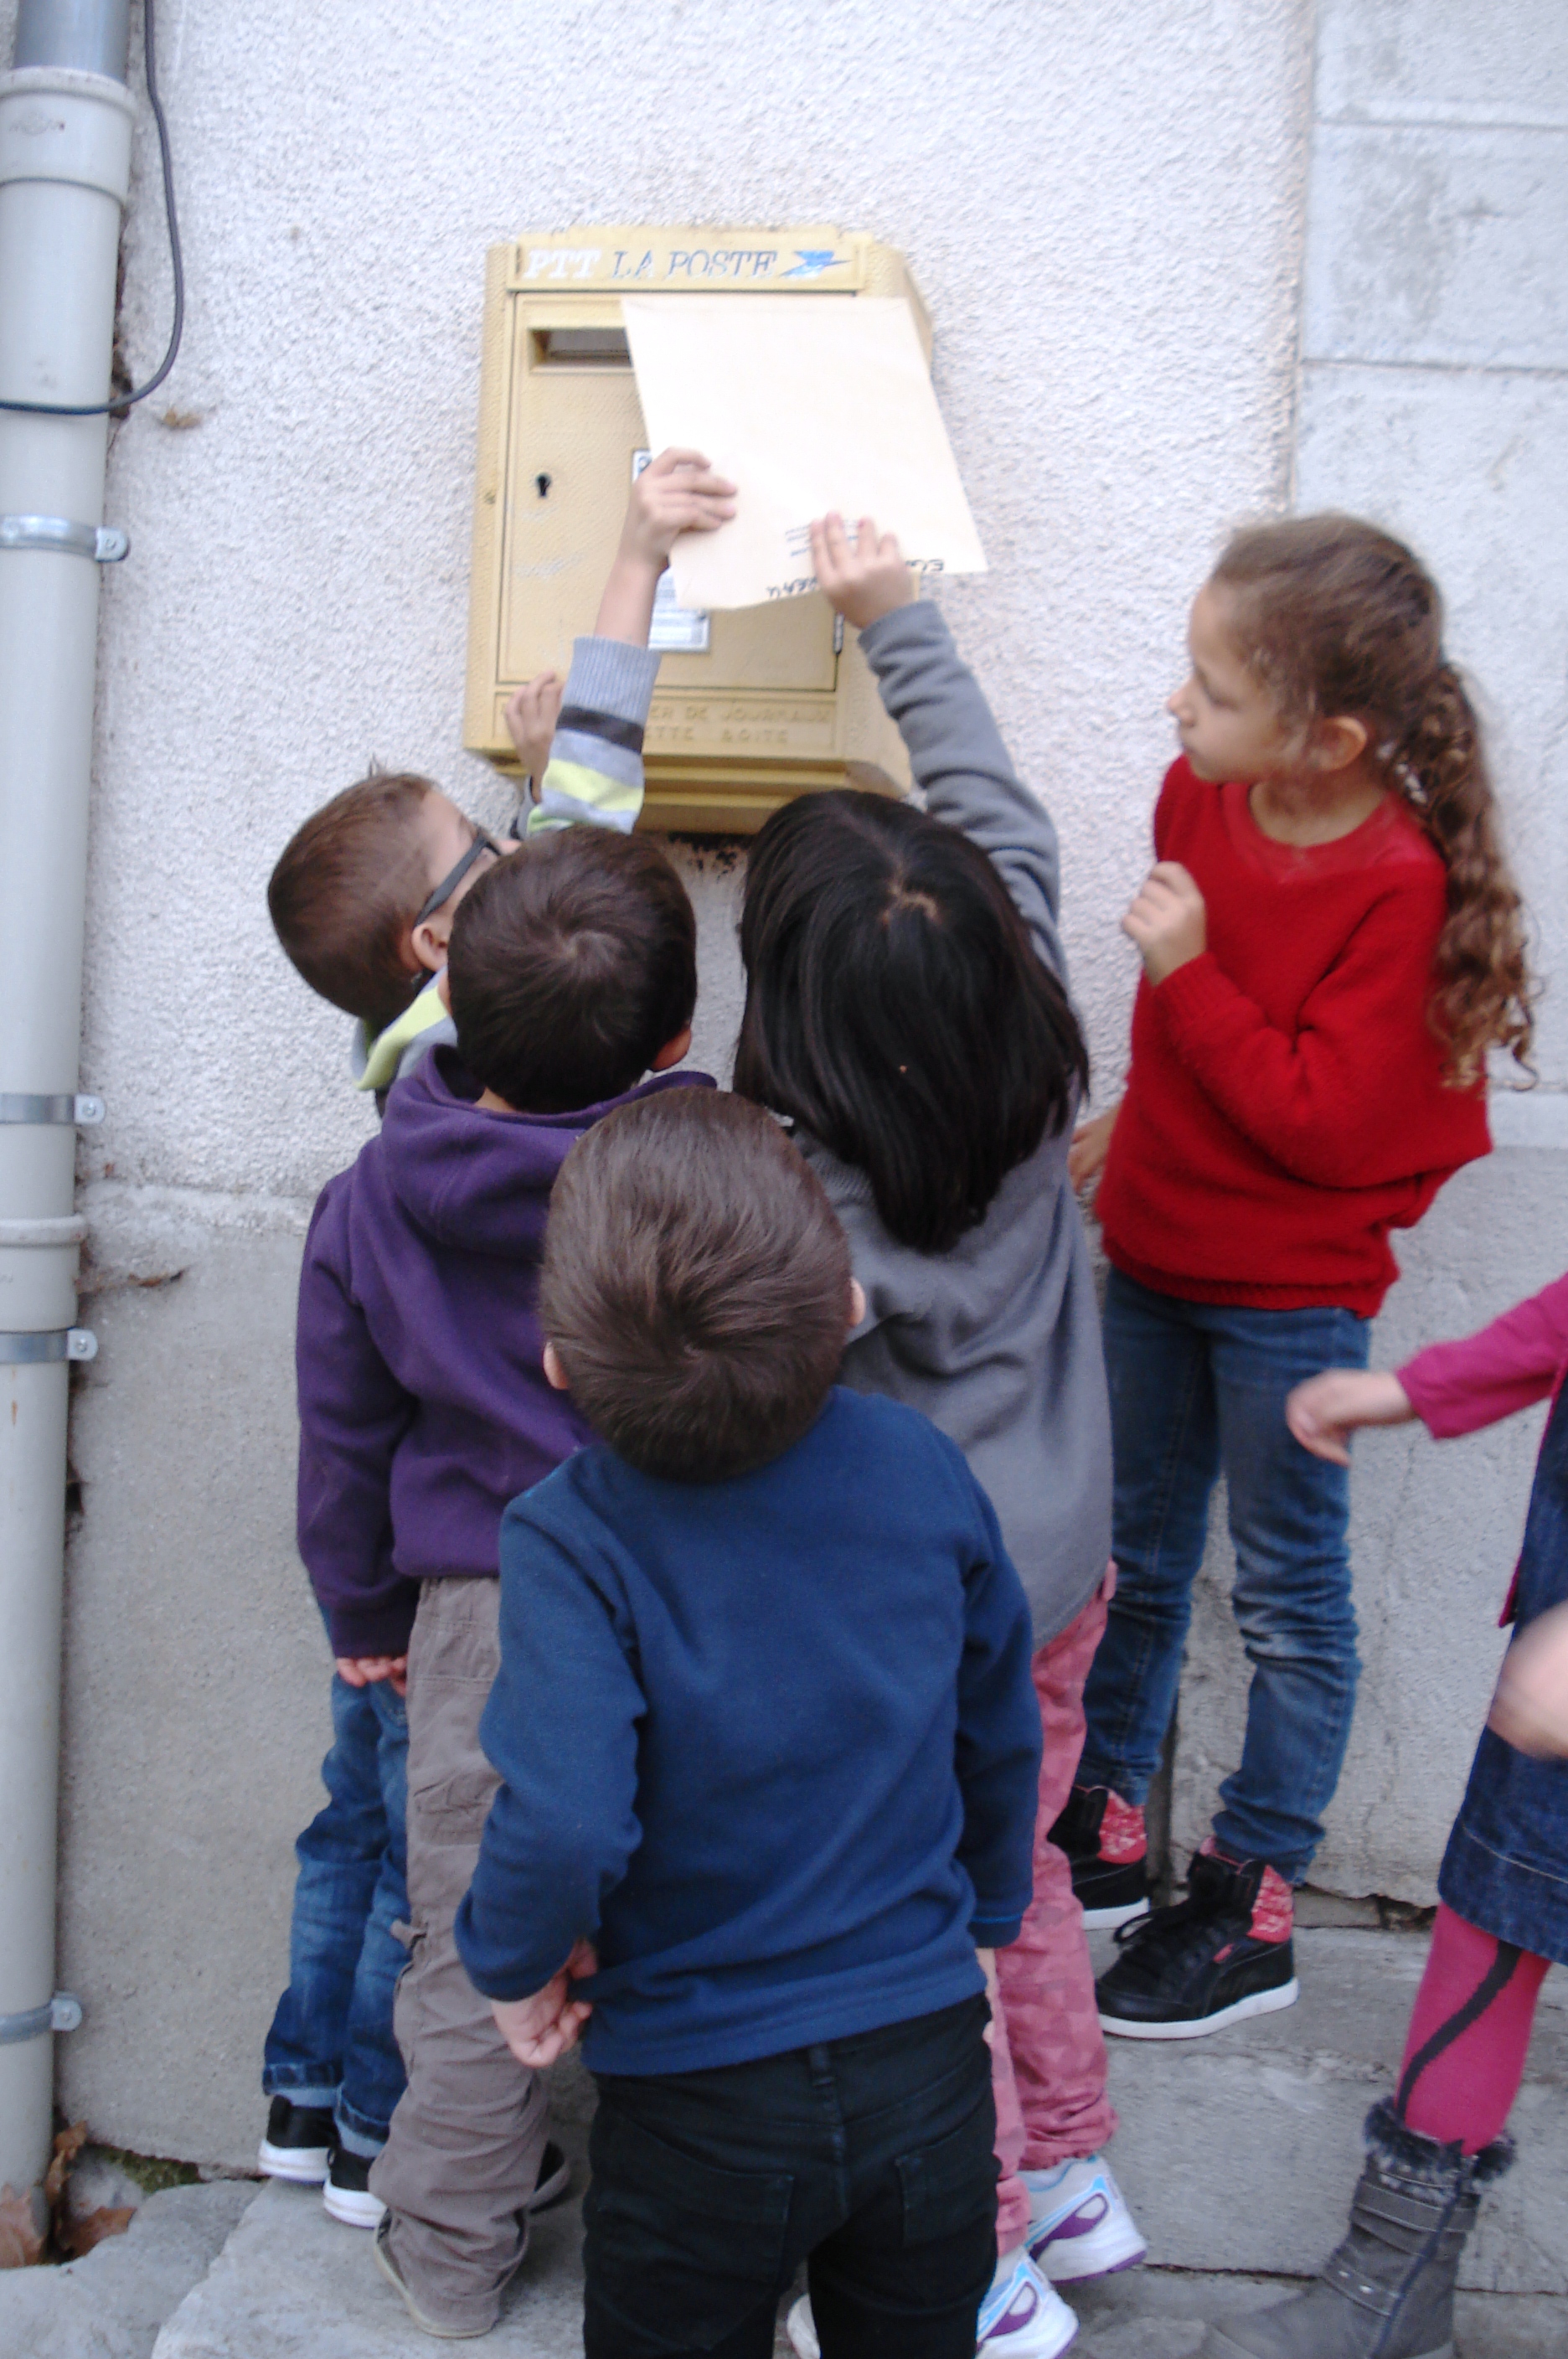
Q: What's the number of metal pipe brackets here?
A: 4